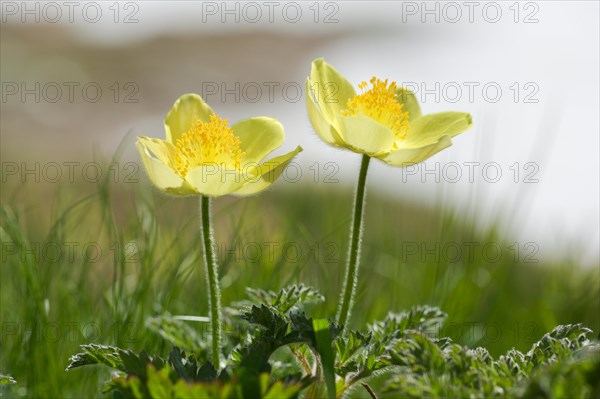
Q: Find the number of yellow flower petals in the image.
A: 12